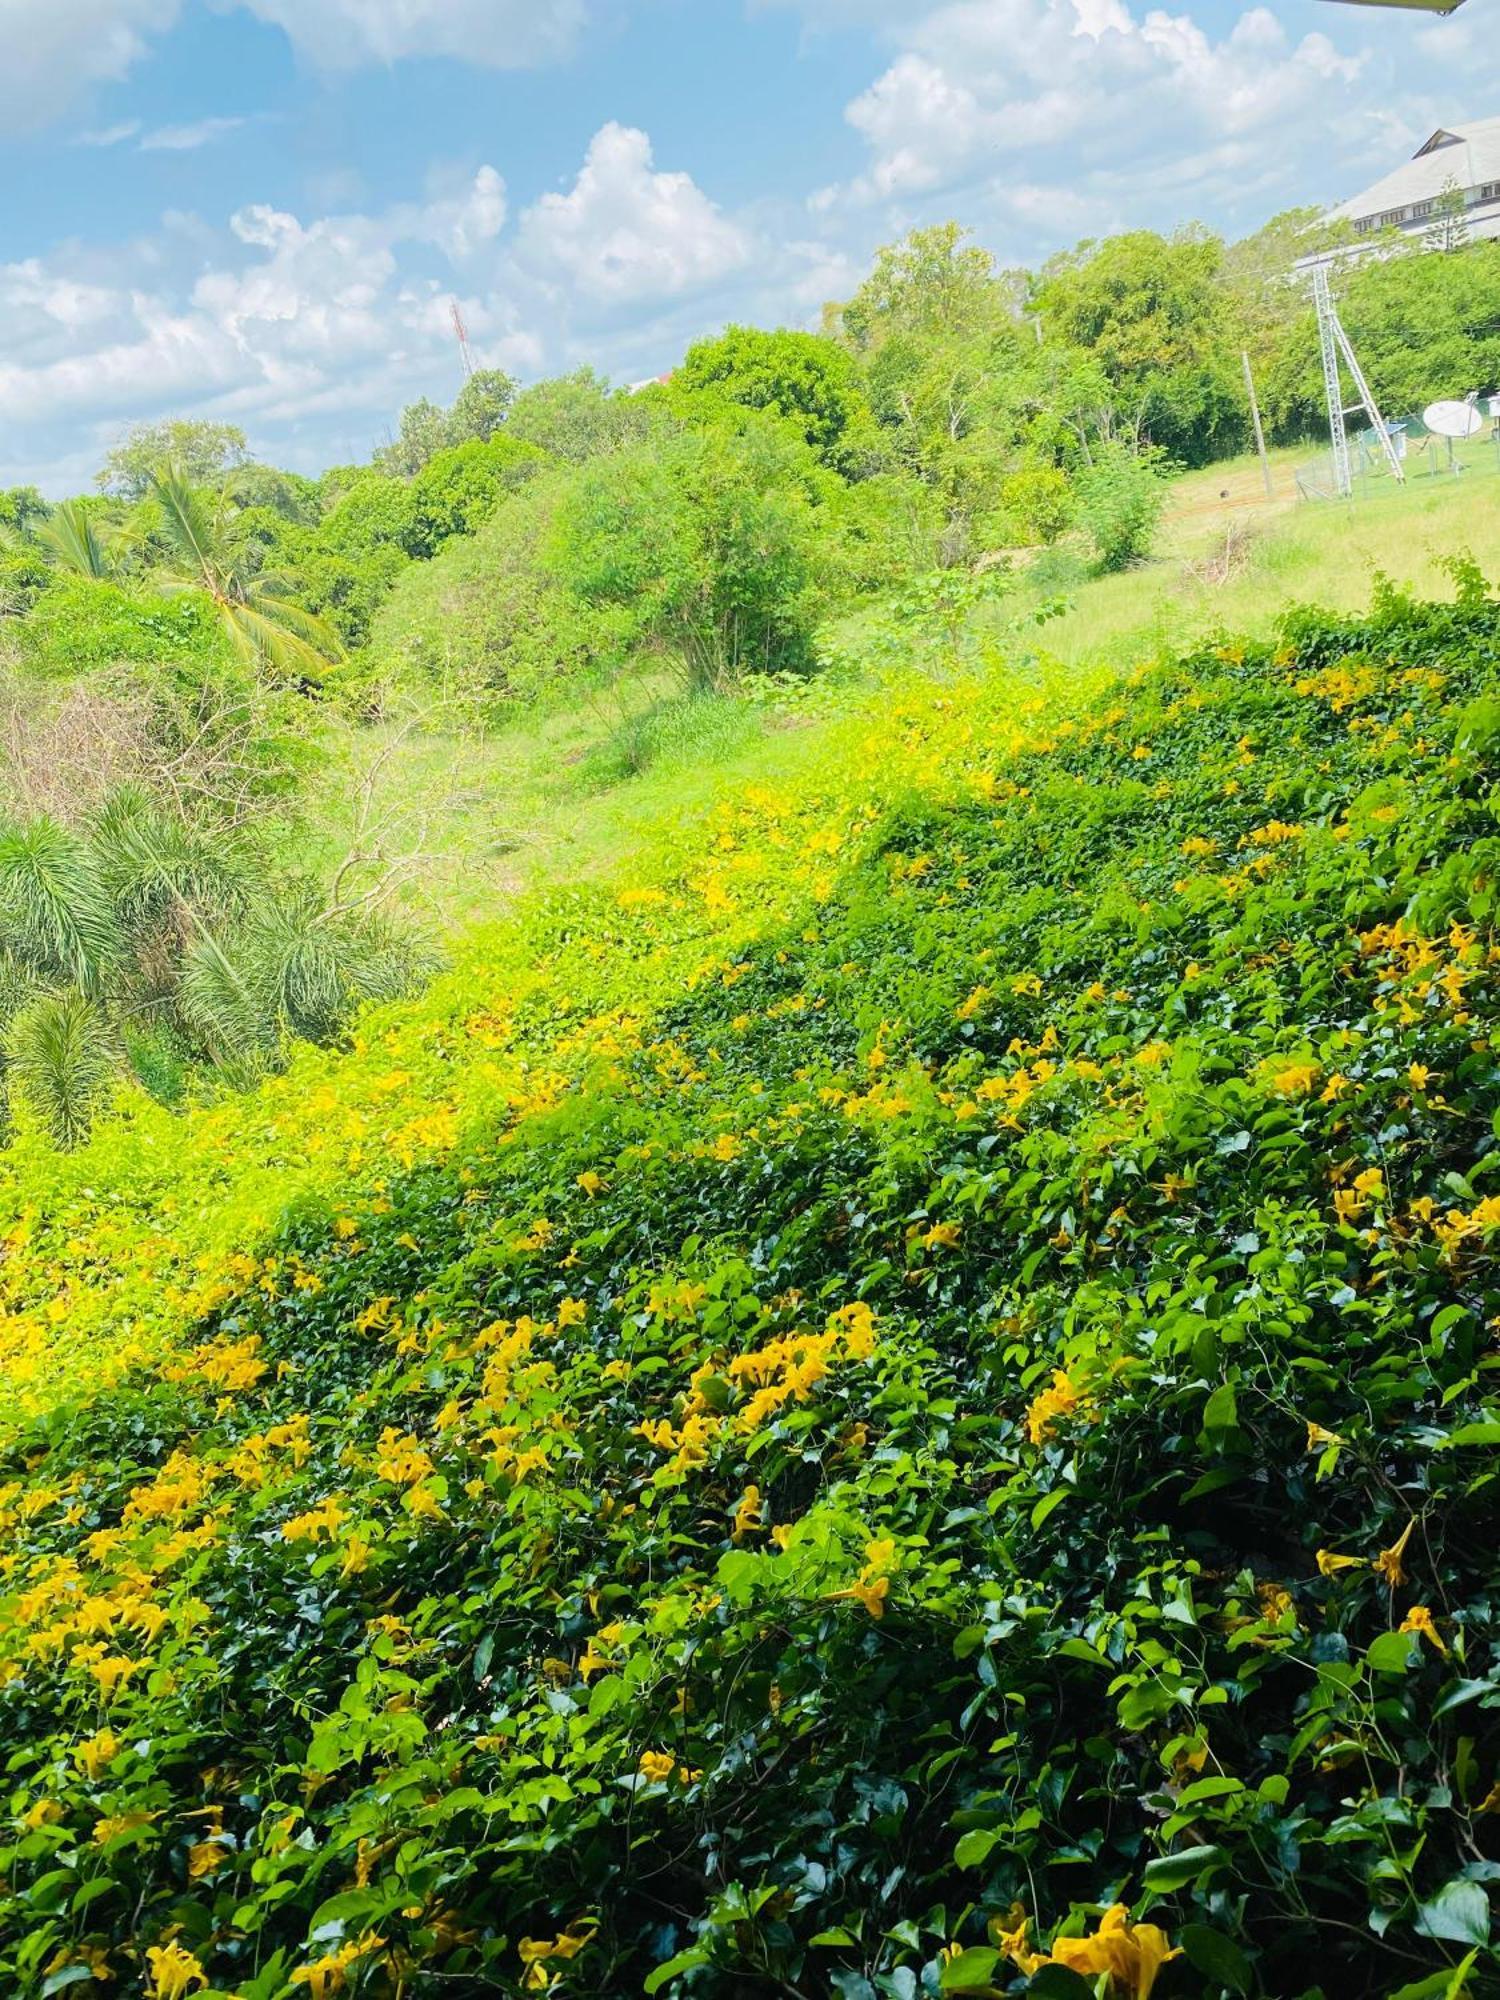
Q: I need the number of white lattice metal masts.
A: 1